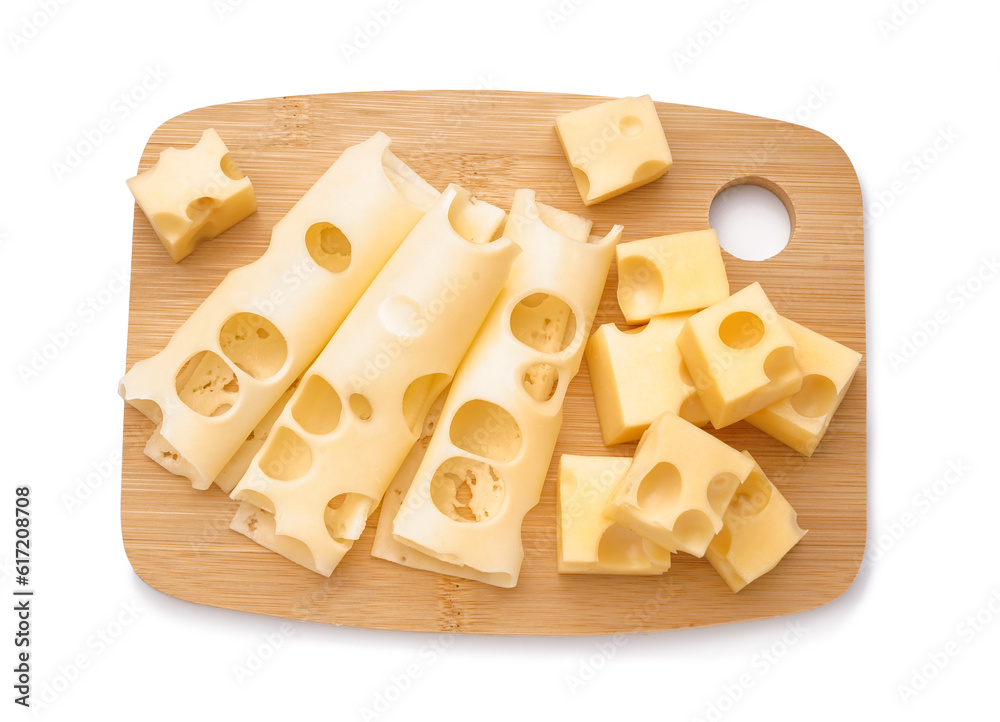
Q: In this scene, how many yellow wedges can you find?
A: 9